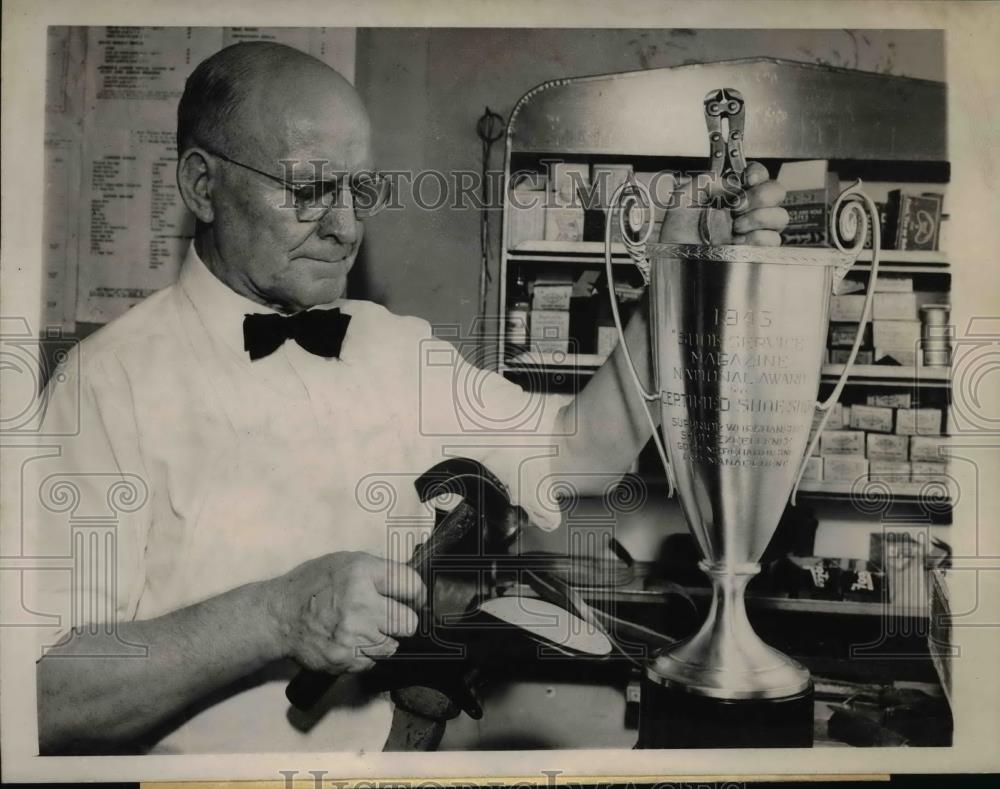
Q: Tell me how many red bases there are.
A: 0